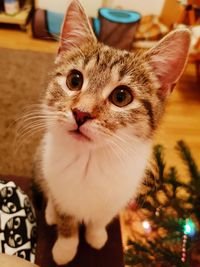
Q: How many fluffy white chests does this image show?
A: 1